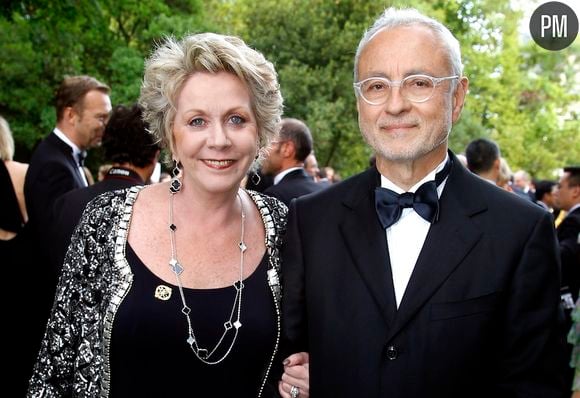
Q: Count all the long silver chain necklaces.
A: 2